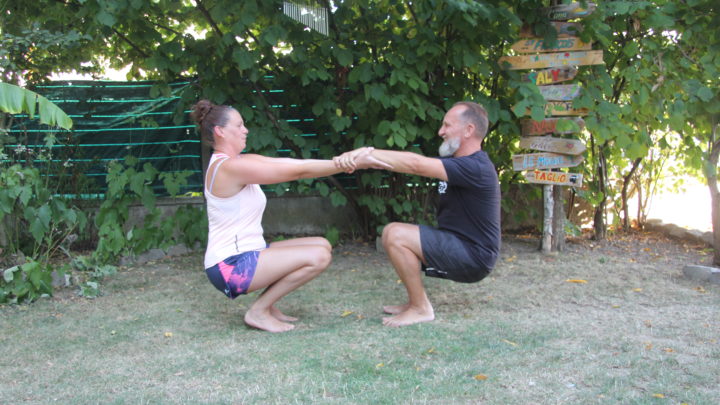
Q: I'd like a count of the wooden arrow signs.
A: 11